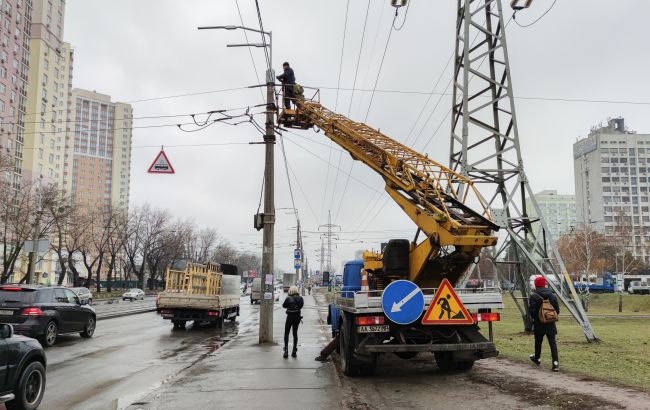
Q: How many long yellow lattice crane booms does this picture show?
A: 1